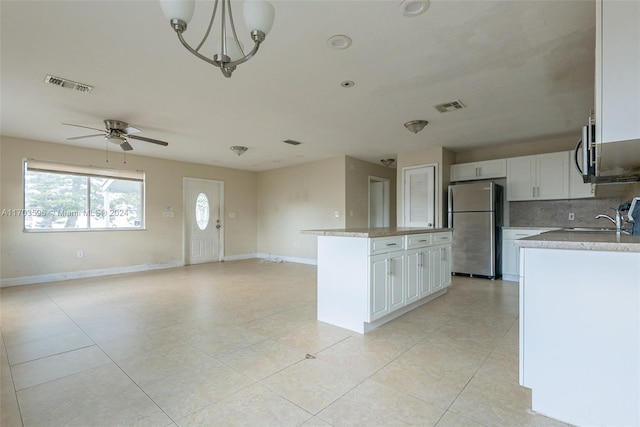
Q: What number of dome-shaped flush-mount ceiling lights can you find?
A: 3